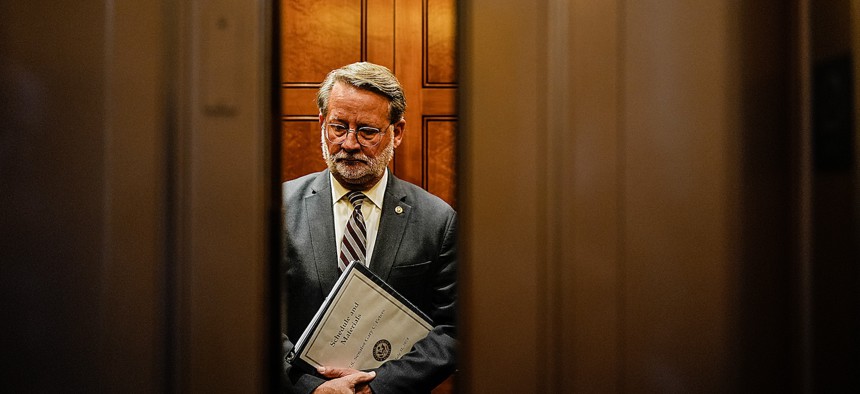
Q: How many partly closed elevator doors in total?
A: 2